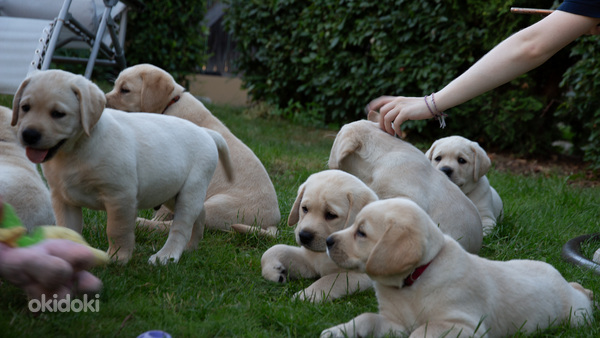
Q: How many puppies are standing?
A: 1